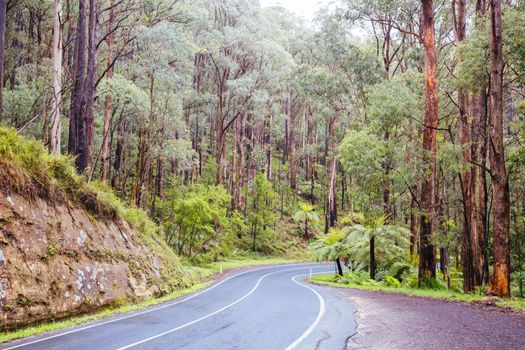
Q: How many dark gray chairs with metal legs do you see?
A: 0